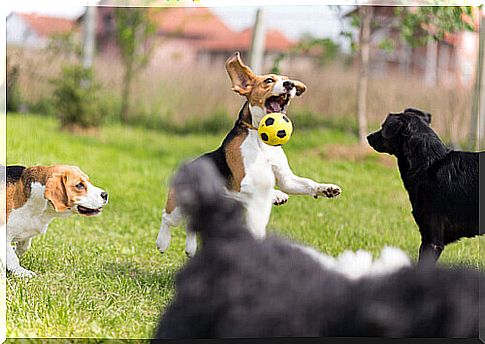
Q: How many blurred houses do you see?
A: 3